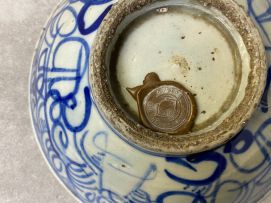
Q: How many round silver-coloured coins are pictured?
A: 0